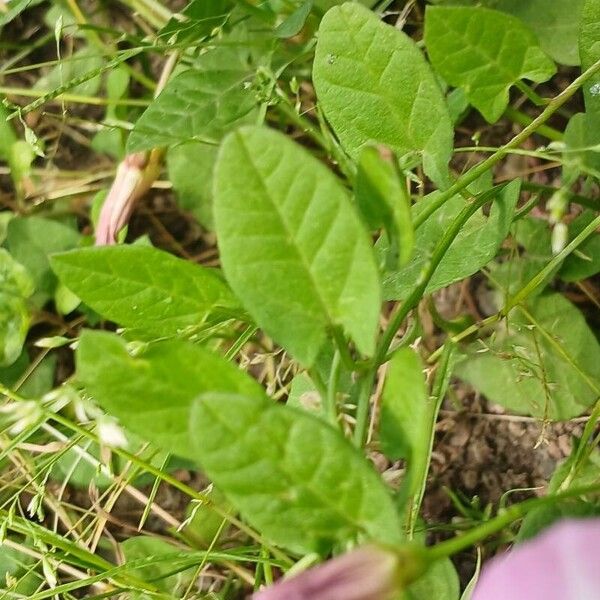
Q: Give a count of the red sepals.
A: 0